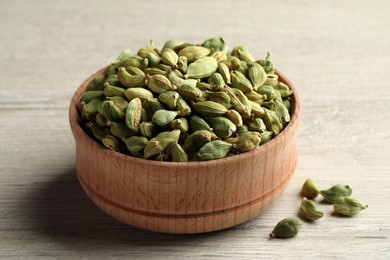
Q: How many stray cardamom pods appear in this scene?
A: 5